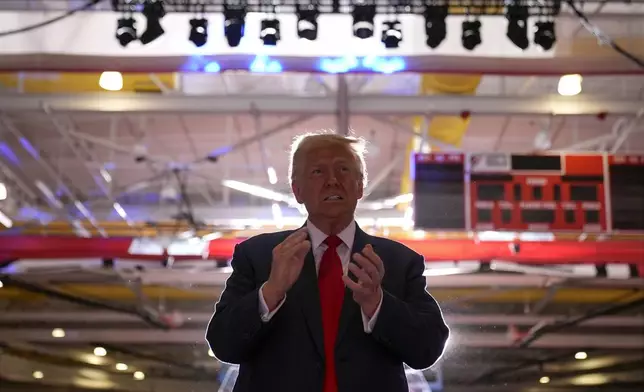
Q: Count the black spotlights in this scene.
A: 12